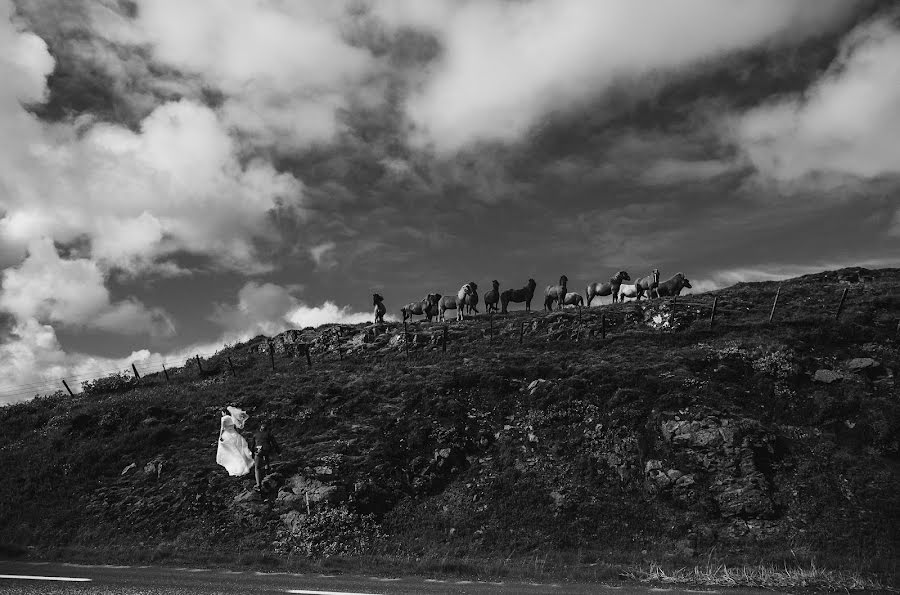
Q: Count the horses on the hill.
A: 13